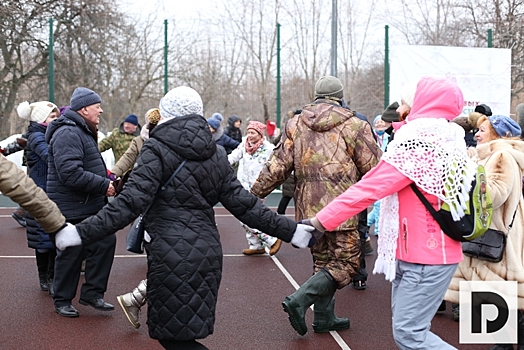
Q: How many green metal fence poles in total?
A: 5